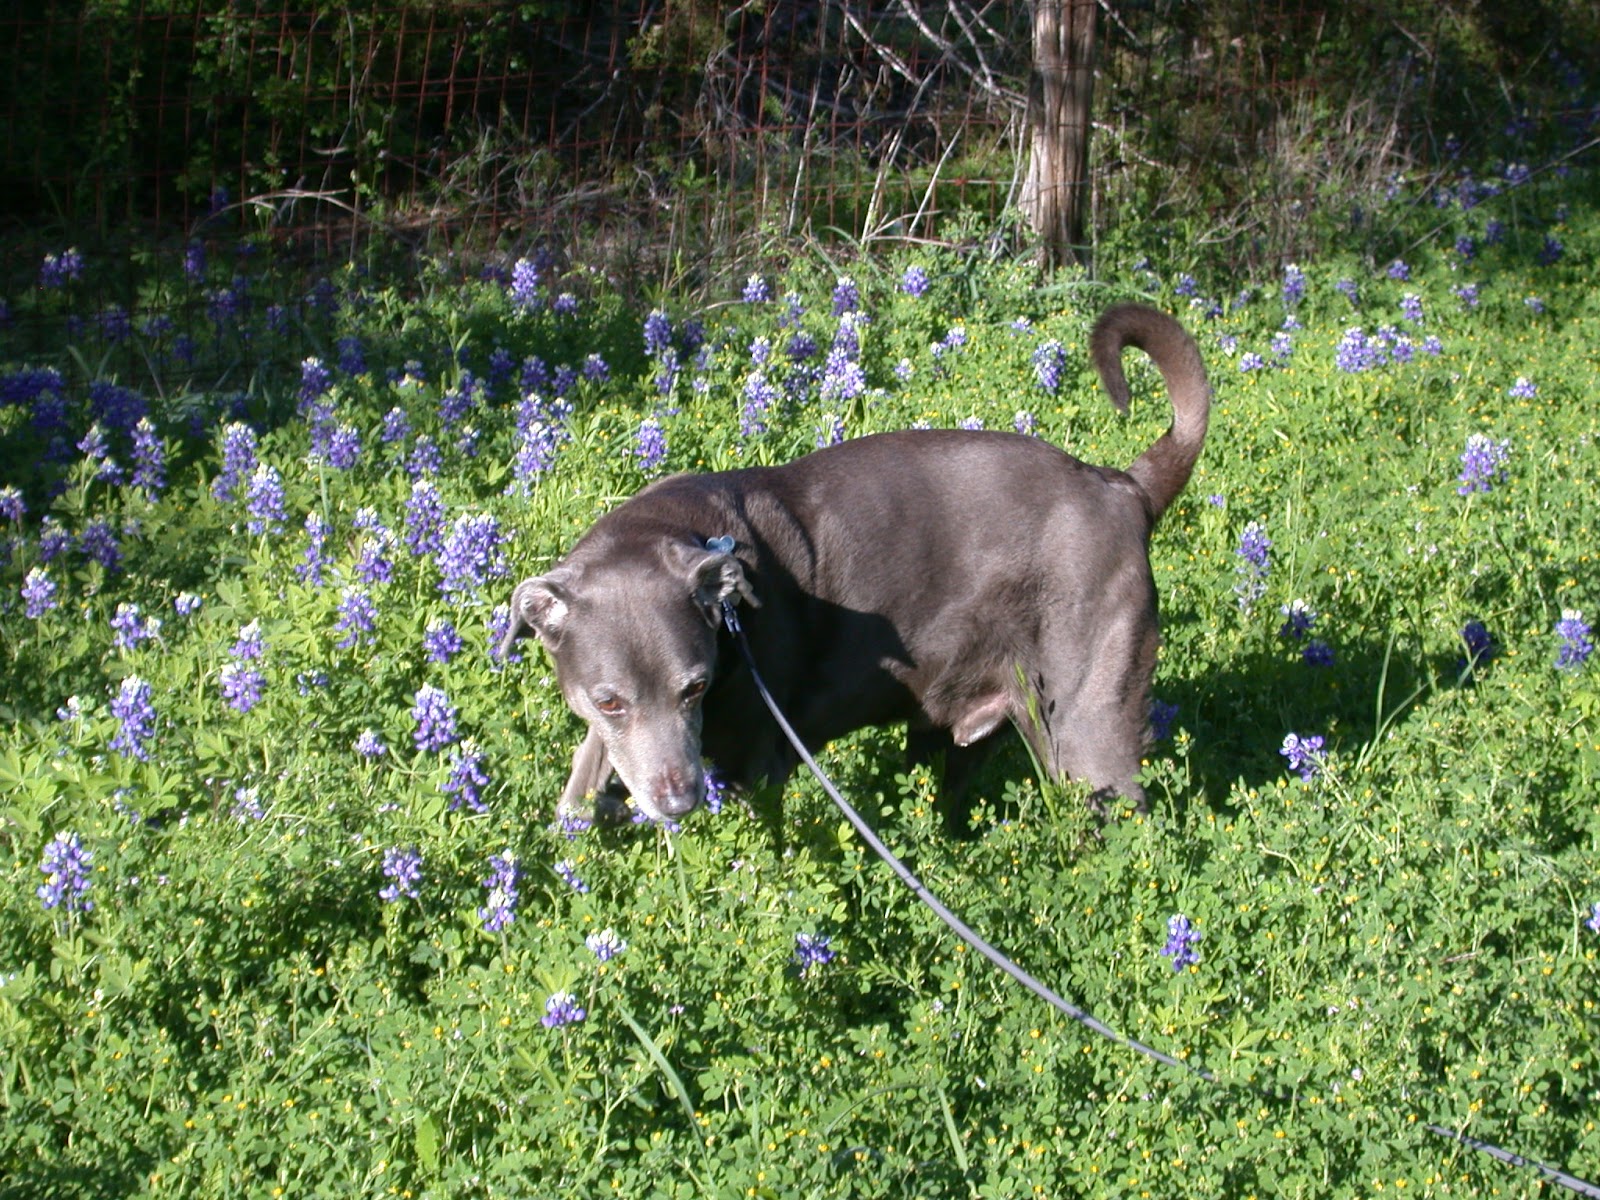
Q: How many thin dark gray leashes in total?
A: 1